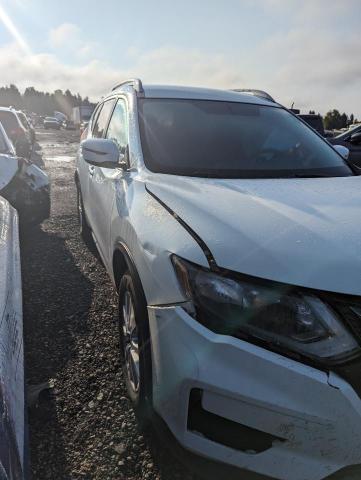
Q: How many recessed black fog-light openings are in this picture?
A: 1